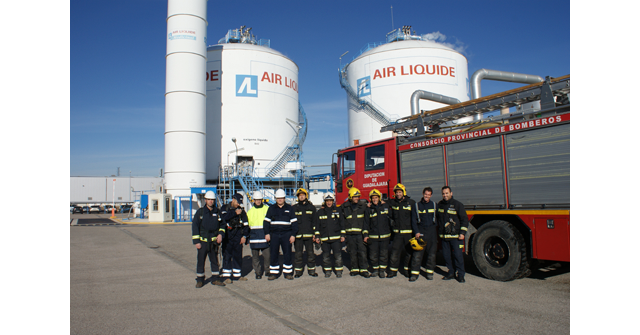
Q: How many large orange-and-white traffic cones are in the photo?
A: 0